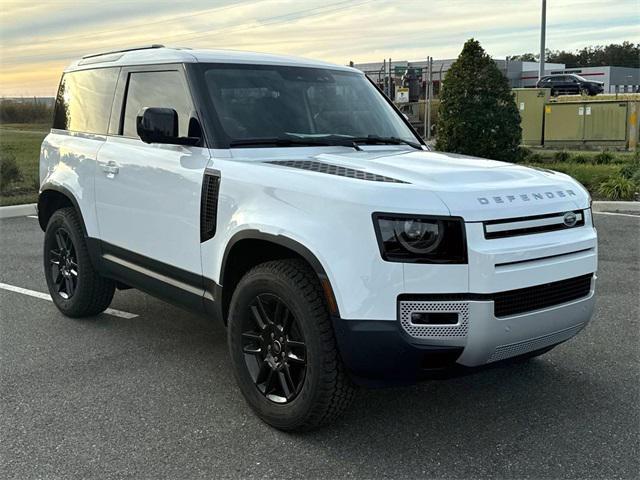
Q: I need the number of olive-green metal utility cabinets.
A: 2